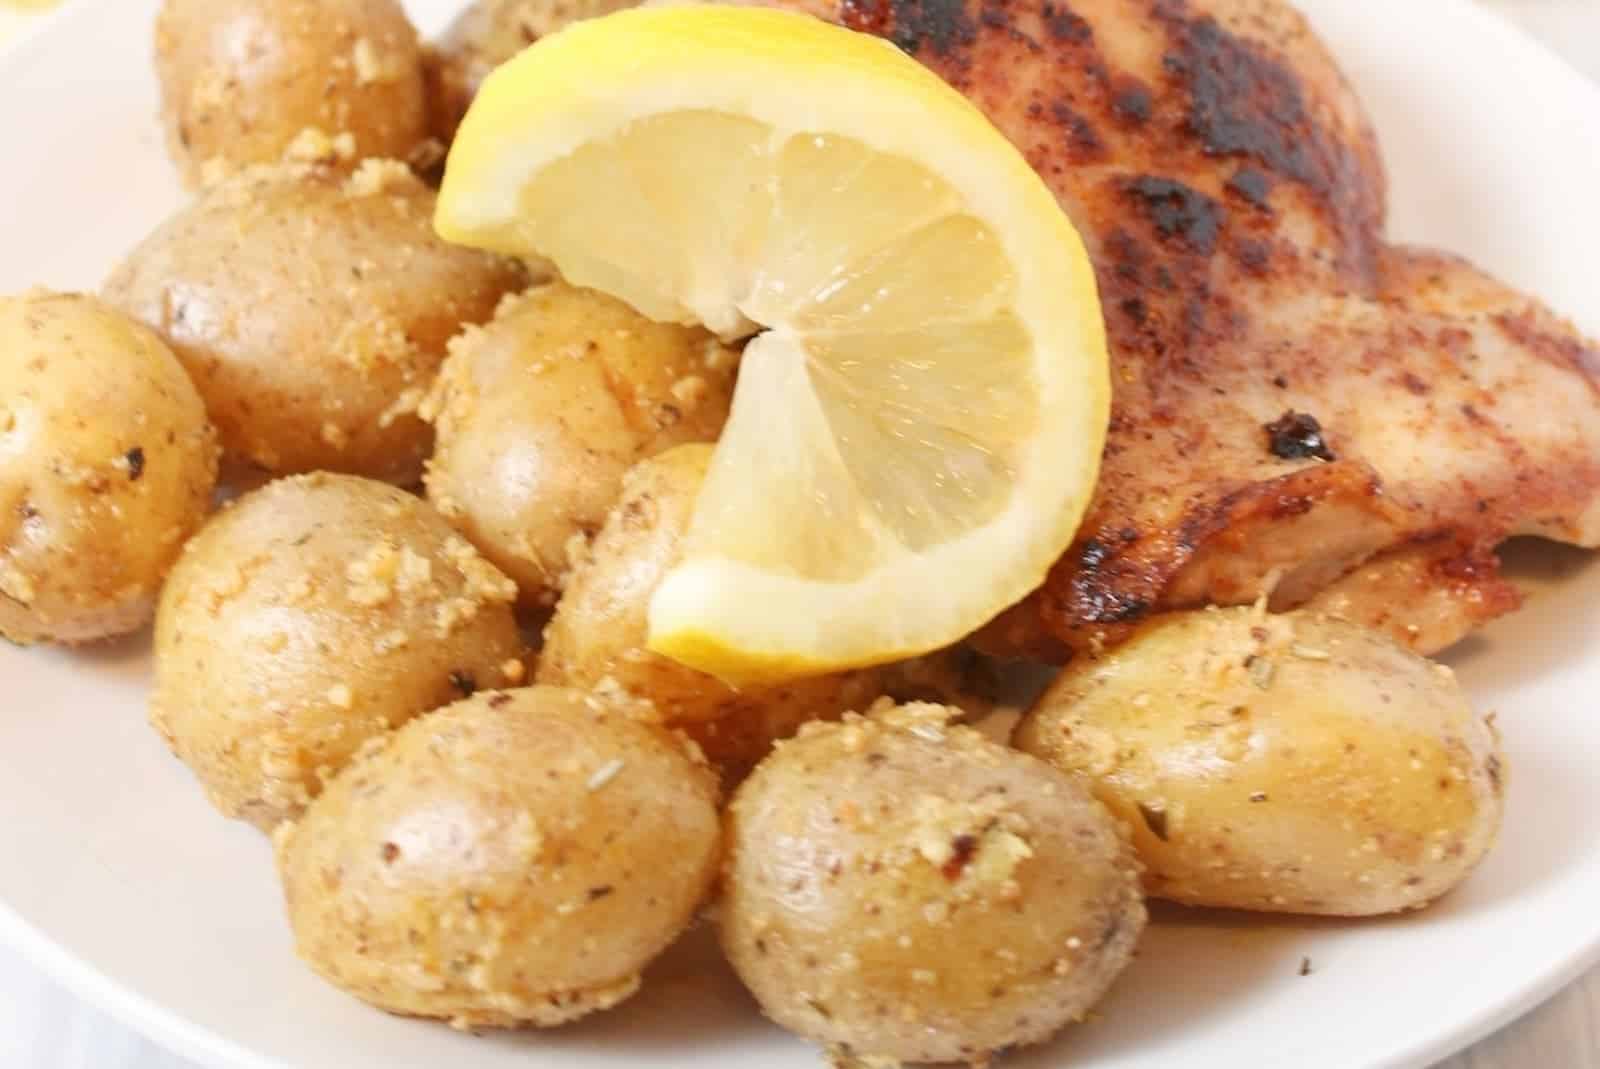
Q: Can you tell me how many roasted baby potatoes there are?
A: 10